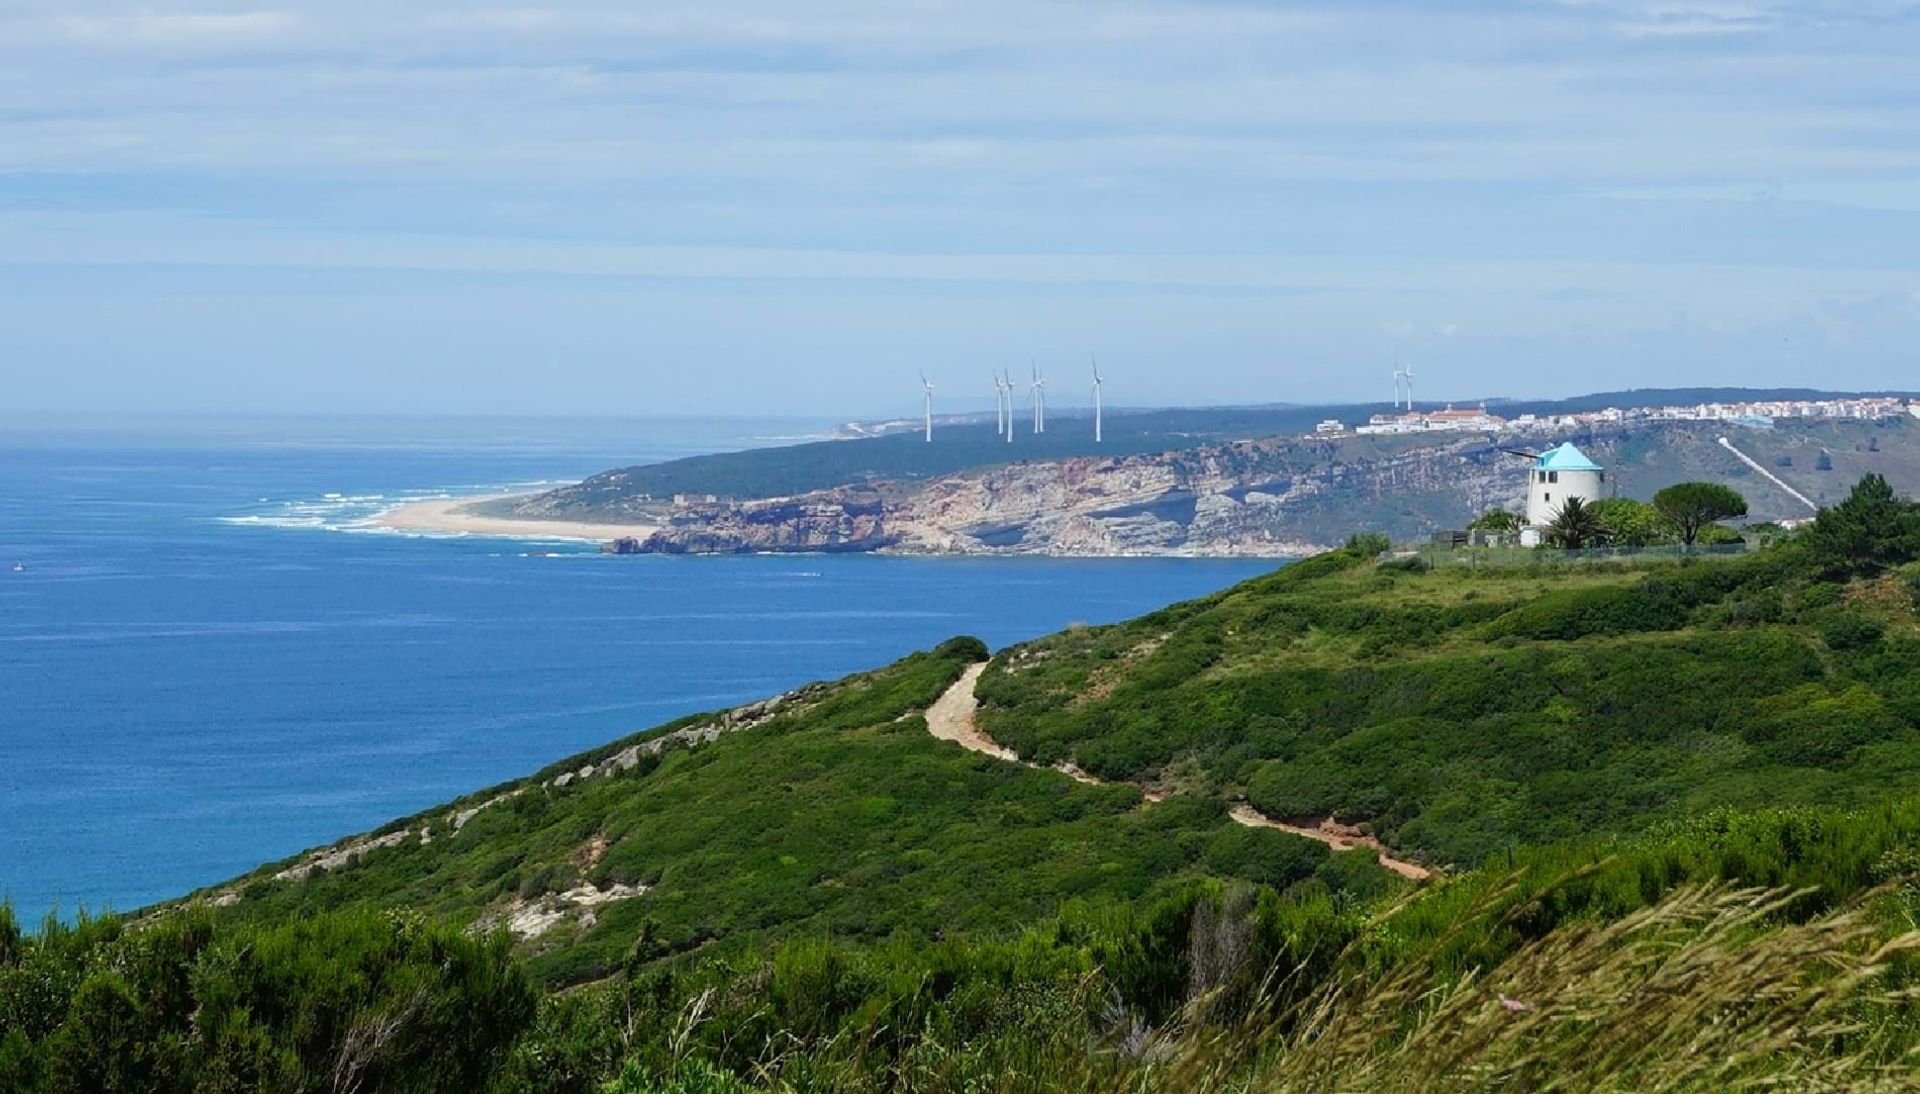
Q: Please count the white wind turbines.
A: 8